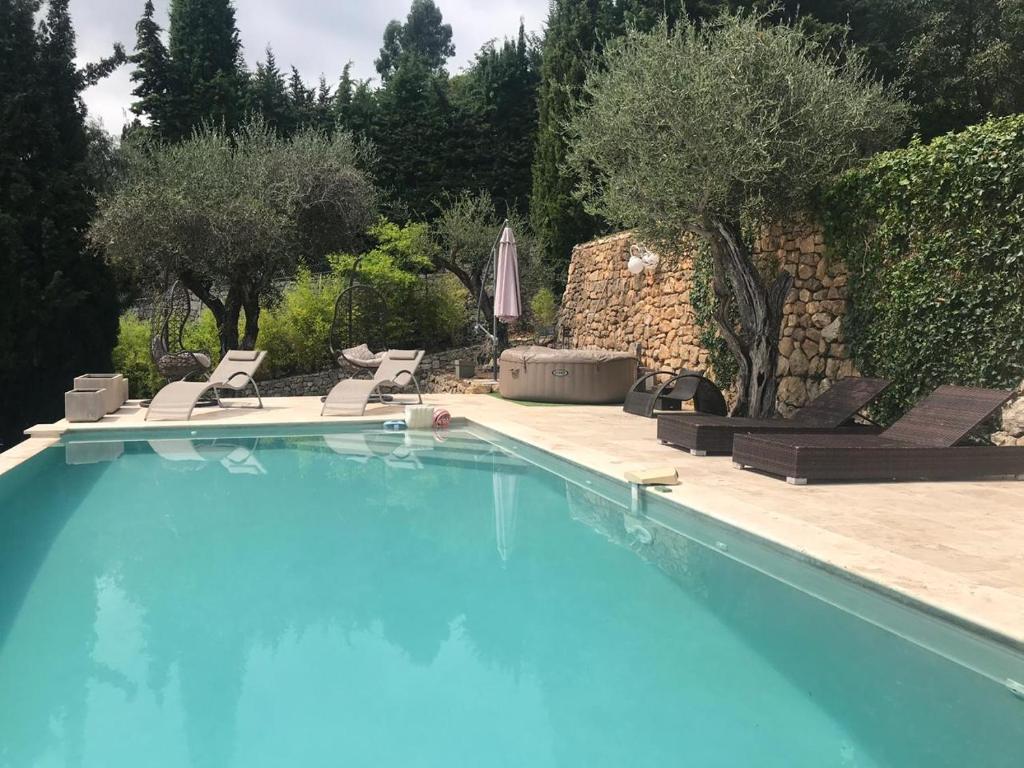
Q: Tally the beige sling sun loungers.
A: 2